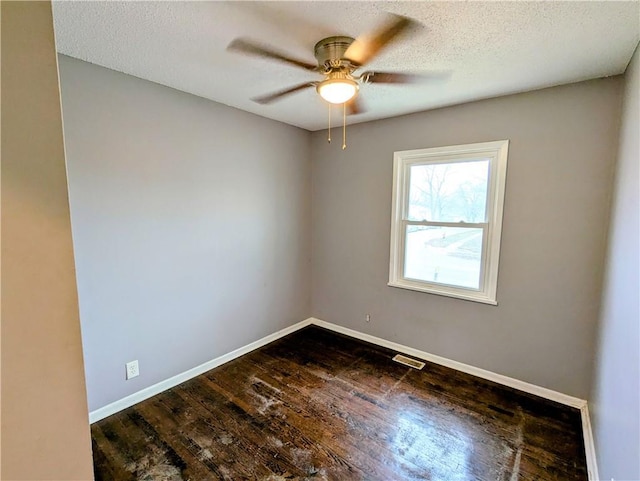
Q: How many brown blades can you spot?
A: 5